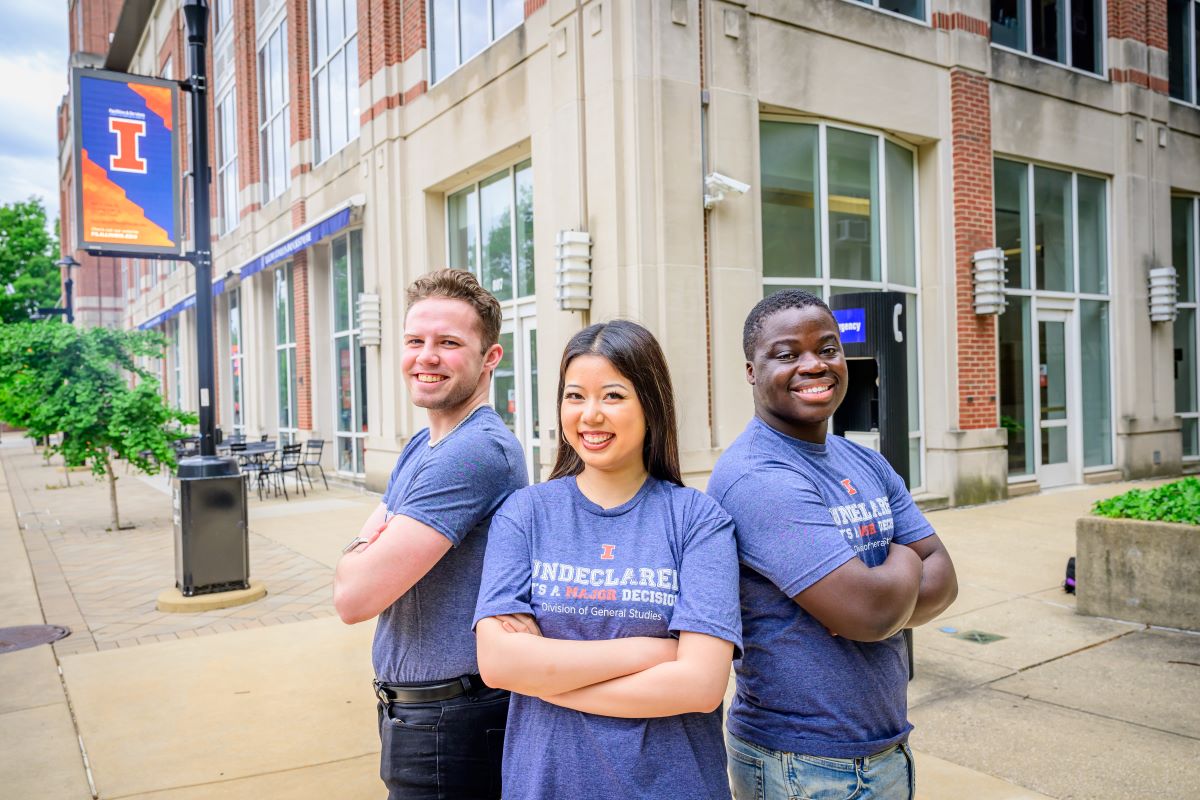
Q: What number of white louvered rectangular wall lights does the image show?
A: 4